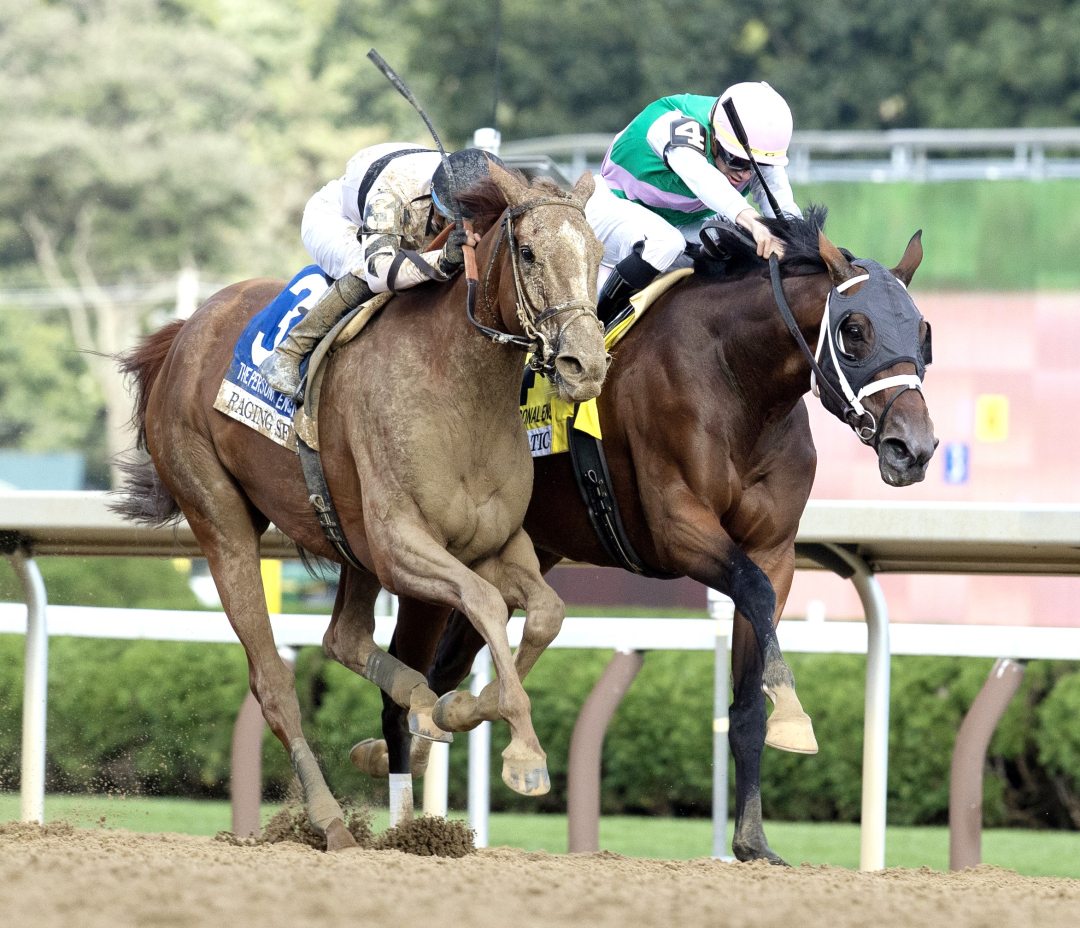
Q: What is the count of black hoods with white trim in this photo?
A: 1